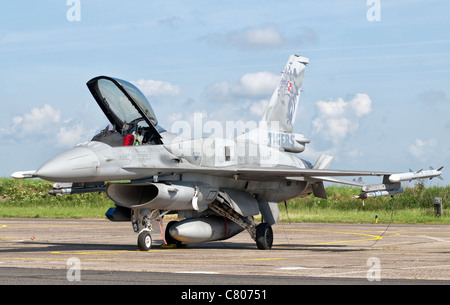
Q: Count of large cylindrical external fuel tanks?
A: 1